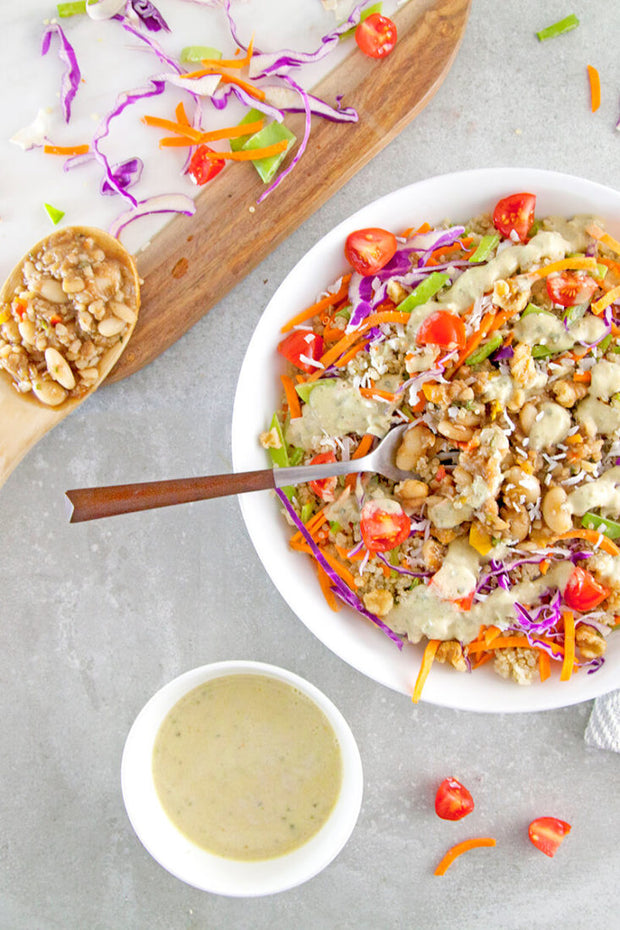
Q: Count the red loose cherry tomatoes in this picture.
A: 4